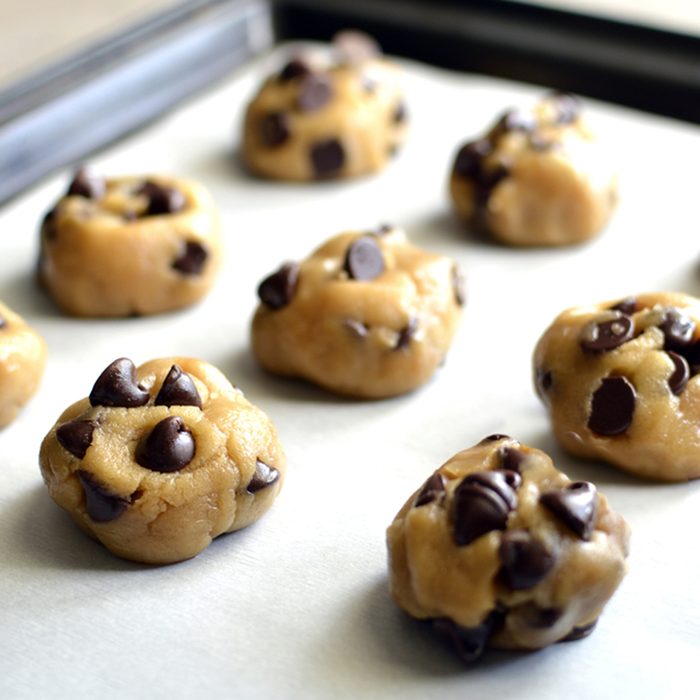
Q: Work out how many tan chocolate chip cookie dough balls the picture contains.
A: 8